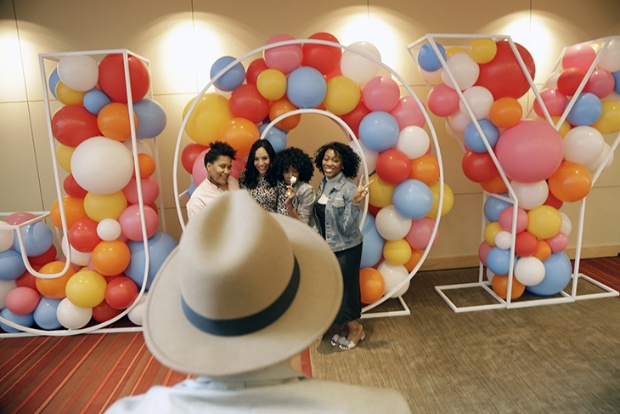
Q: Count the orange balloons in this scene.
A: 15